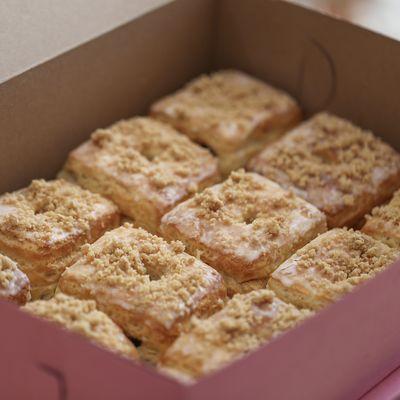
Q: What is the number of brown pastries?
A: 11